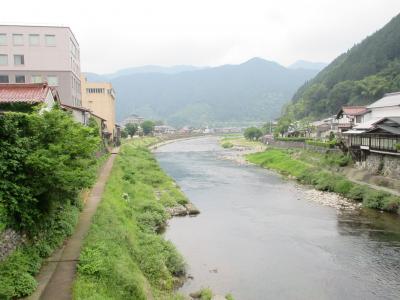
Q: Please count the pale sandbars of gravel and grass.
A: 2